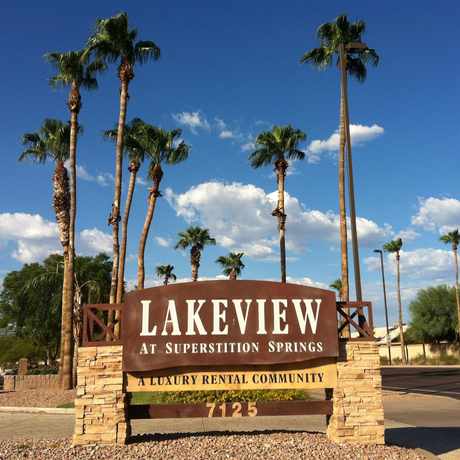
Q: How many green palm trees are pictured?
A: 13